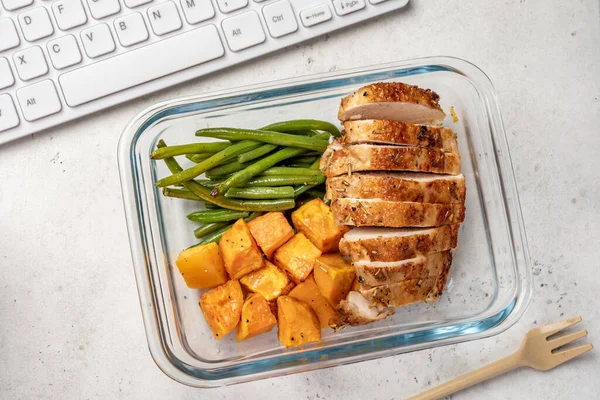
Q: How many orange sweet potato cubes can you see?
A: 11